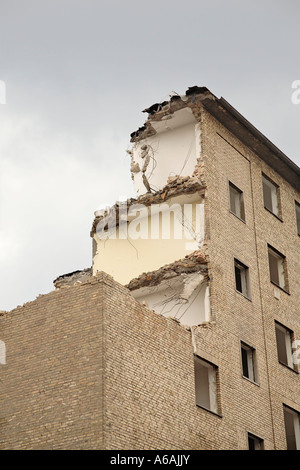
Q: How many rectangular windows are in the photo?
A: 10